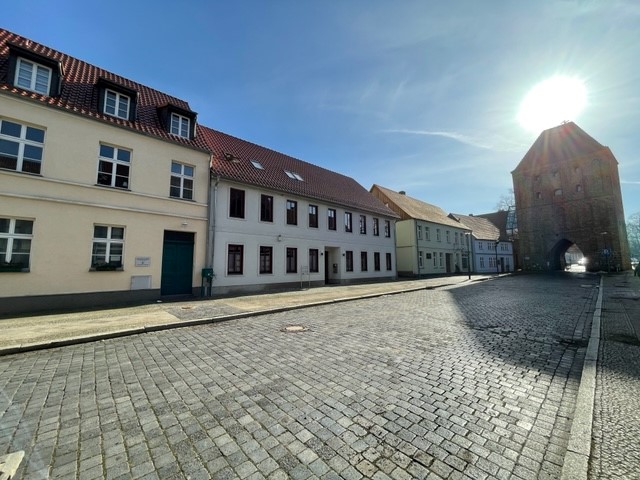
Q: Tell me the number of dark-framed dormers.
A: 3